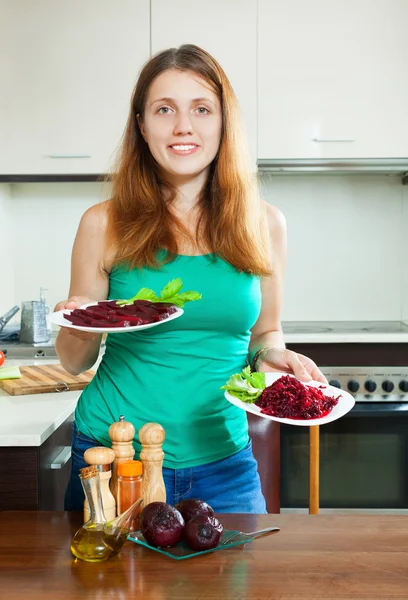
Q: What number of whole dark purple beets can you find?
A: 3